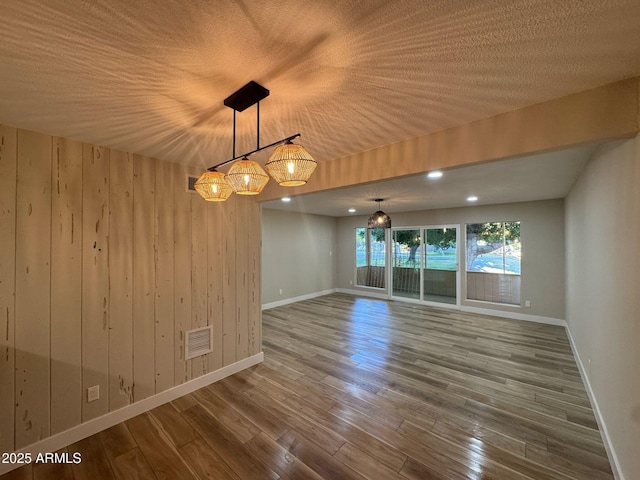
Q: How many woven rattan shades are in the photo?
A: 3